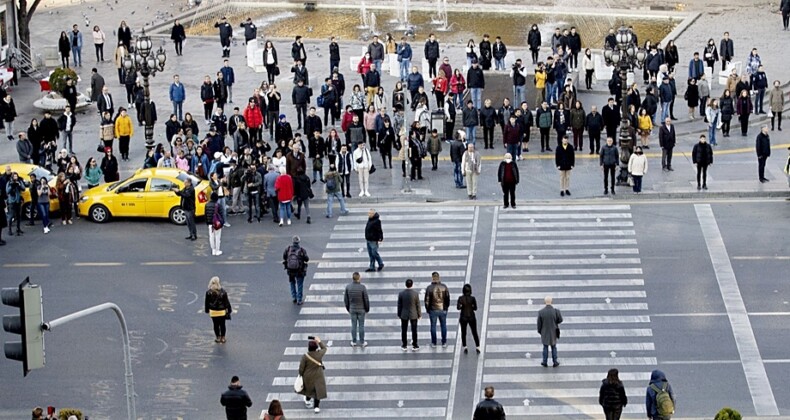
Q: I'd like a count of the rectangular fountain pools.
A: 1